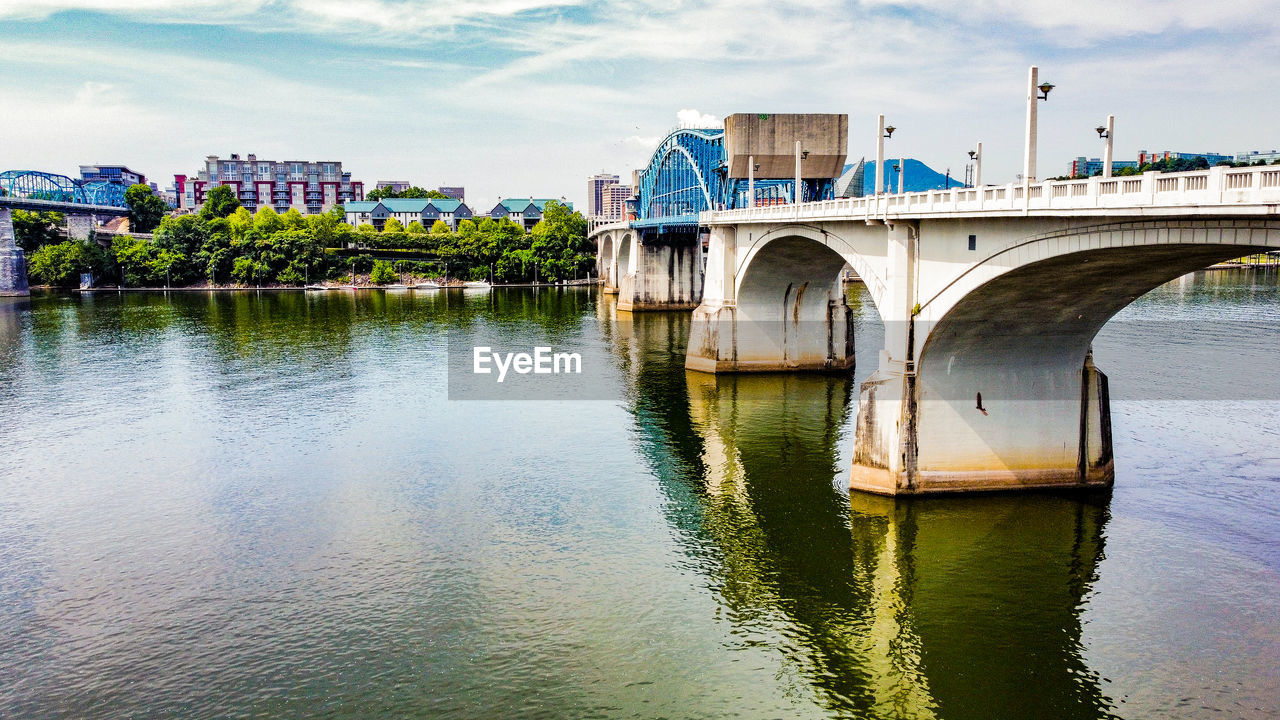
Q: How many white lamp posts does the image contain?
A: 7